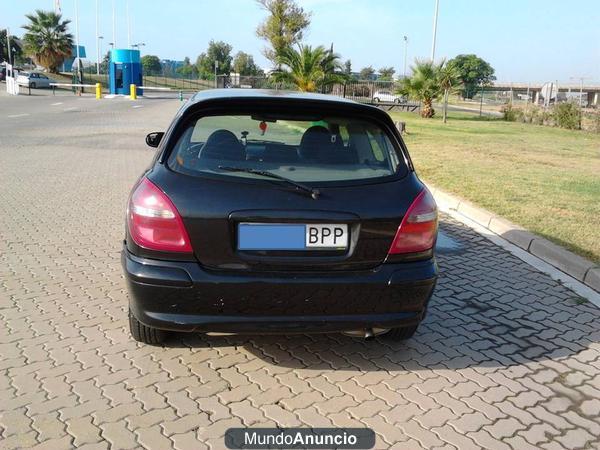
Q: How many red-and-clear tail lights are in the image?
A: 2